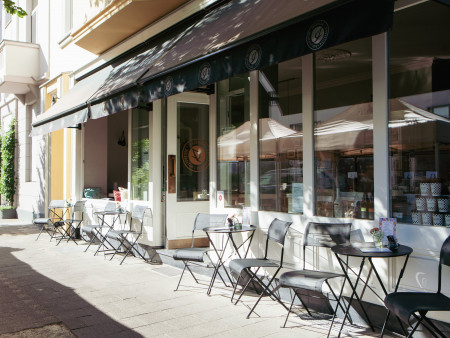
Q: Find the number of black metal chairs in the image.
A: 8